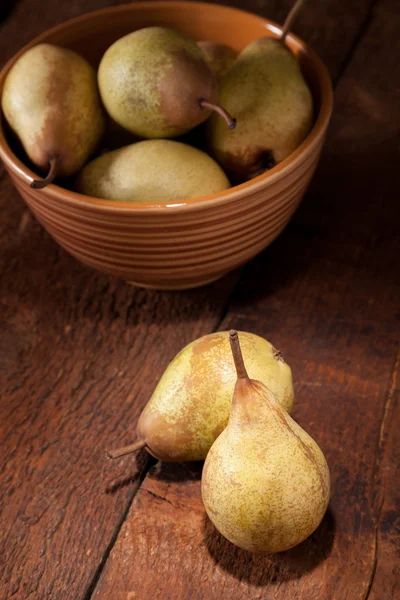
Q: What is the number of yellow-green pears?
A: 7